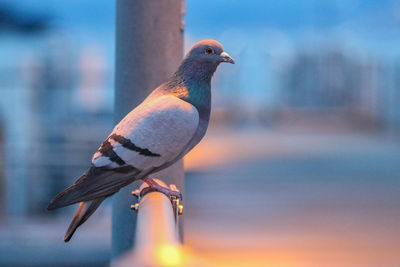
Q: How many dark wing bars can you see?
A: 2